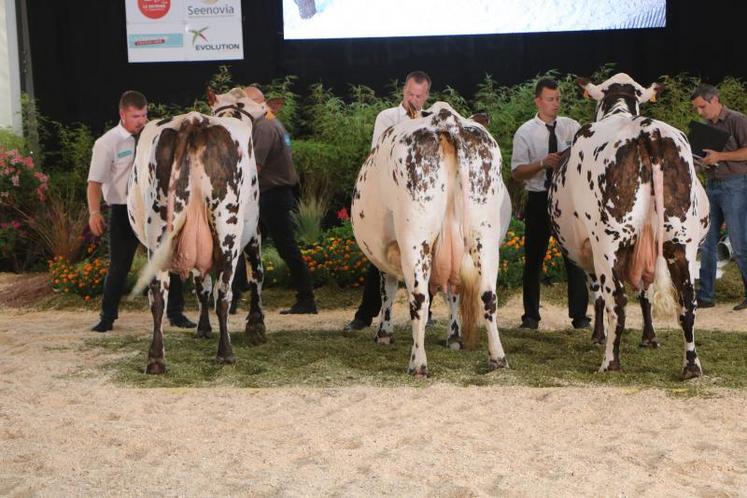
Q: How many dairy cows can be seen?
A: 3